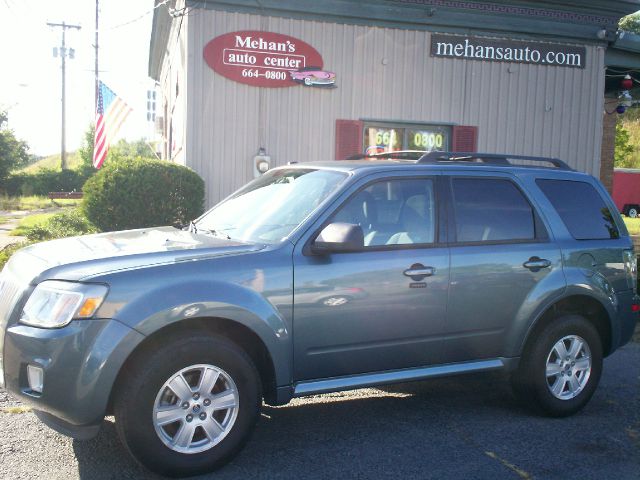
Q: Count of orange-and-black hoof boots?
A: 0